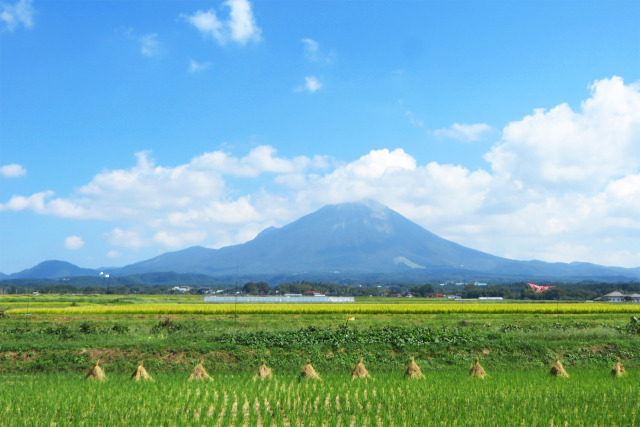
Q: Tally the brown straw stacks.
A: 10